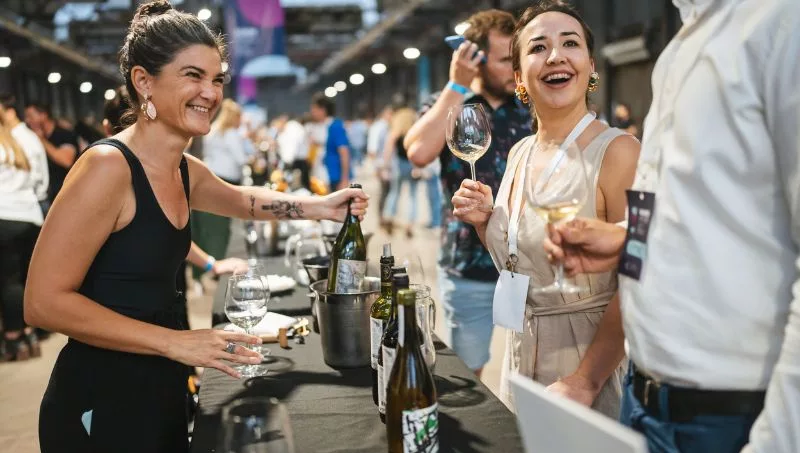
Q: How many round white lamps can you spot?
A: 12